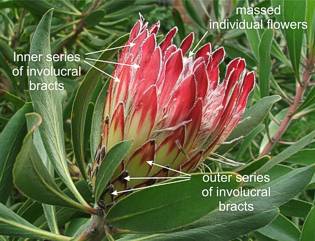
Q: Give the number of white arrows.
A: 7